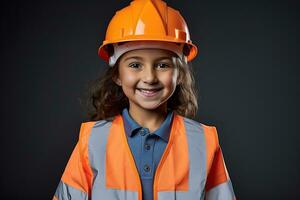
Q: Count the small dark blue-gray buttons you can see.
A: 3